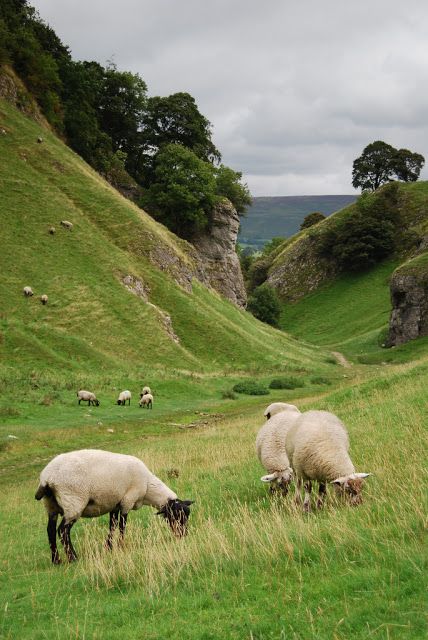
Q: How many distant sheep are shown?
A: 9